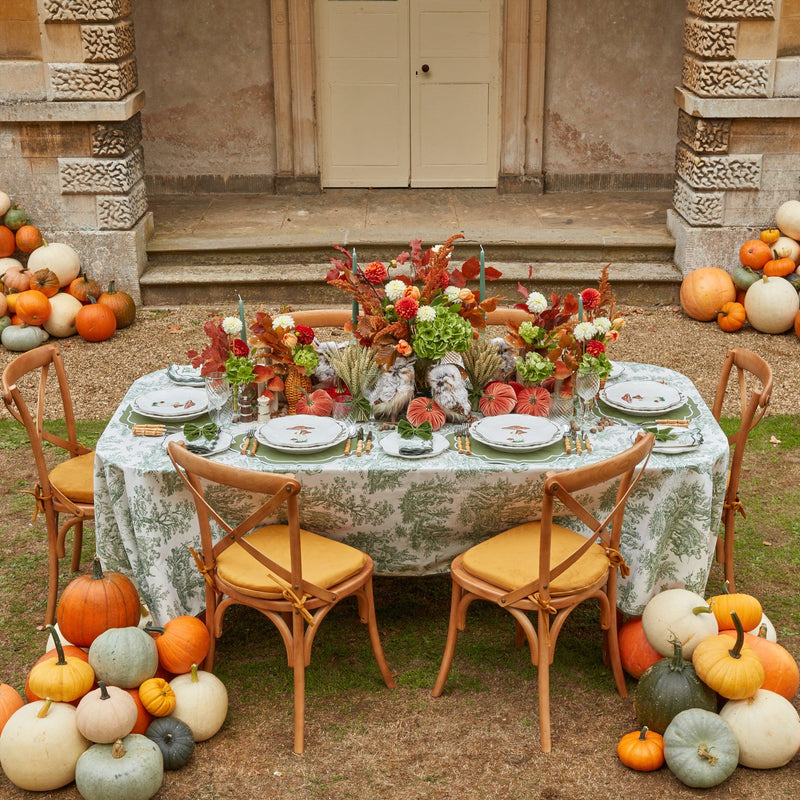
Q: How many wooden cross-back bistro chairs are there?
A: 6